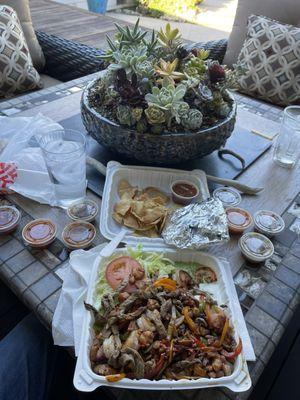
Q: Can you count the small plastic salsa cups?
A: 9